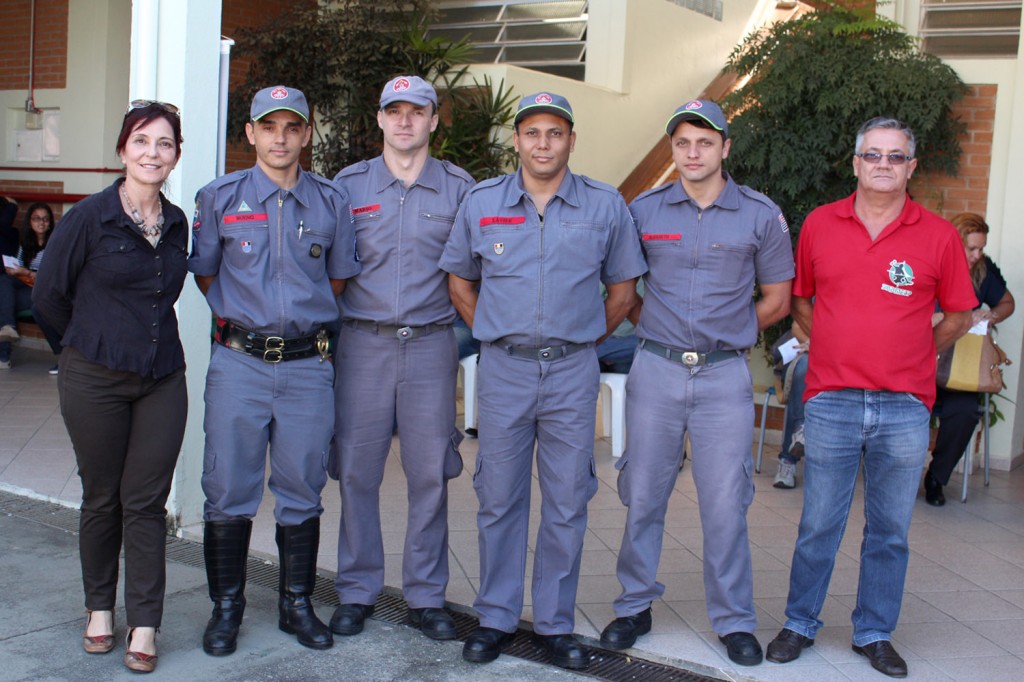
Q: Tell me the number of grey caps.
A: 4